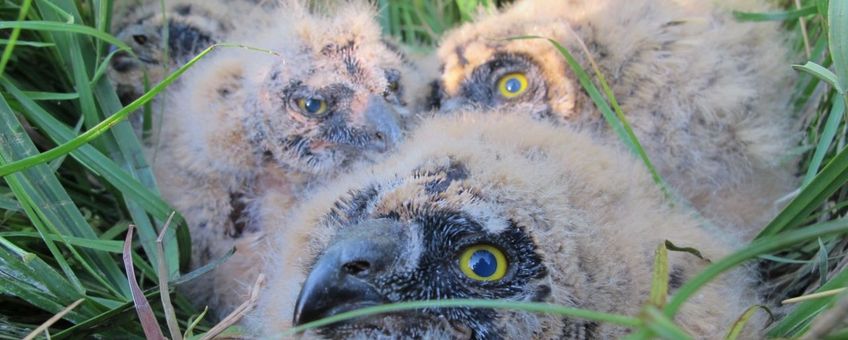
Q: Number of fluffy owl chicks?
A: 4